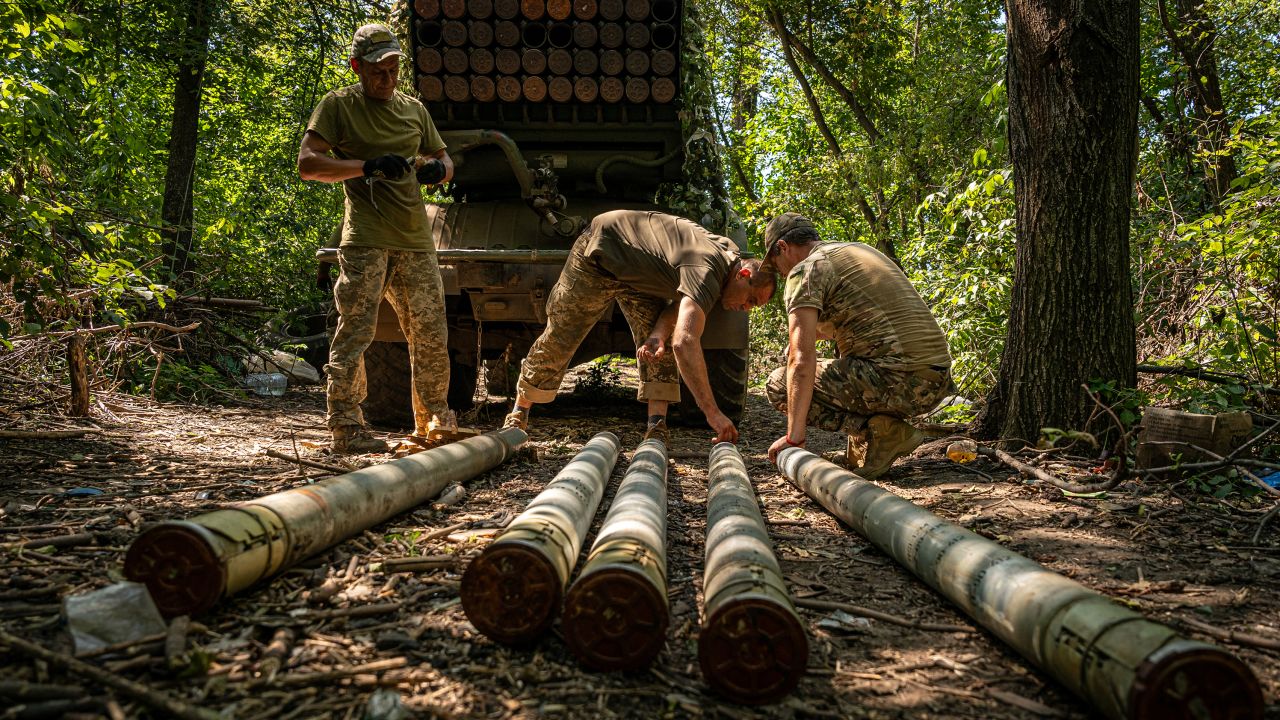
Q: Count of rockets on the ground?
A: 5